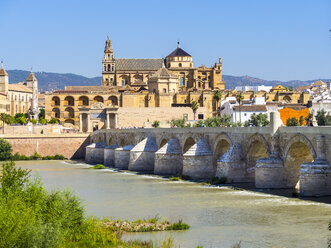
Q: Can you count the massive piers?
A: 9